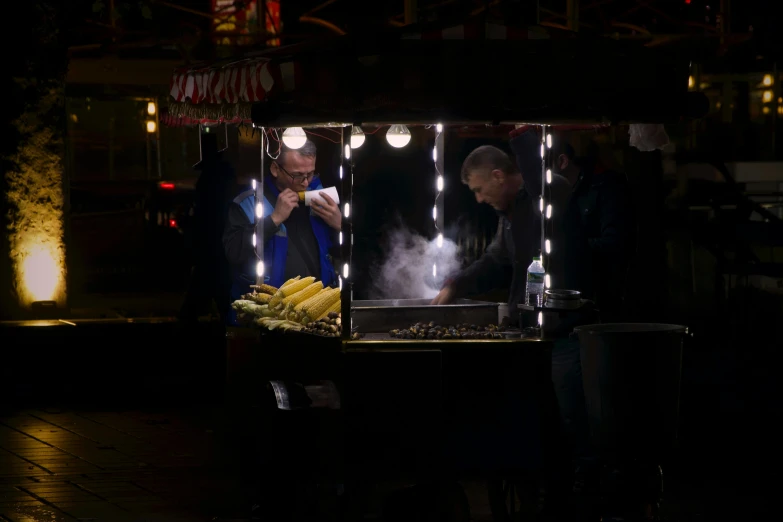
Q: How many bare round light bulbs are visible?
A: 3